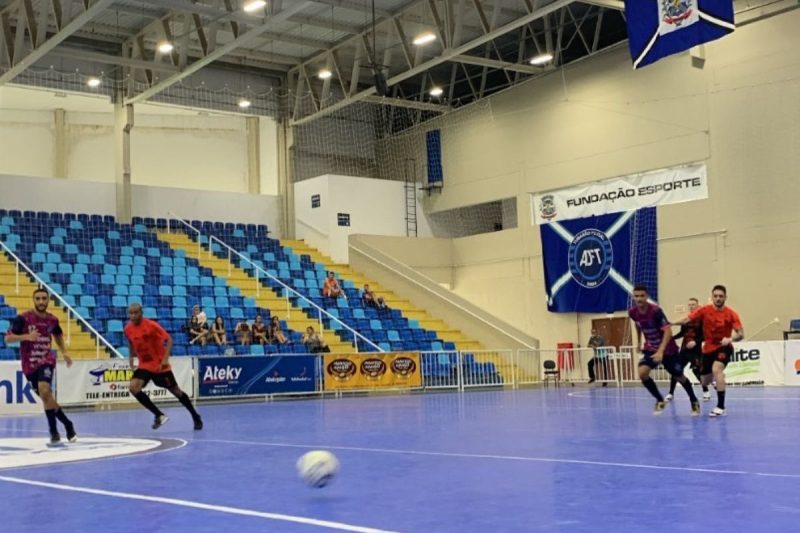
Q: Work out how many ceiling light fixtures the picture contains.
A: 8